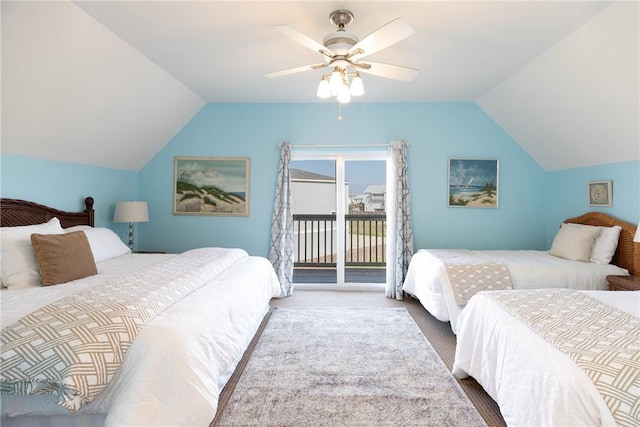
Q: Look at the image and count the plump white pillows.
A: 4